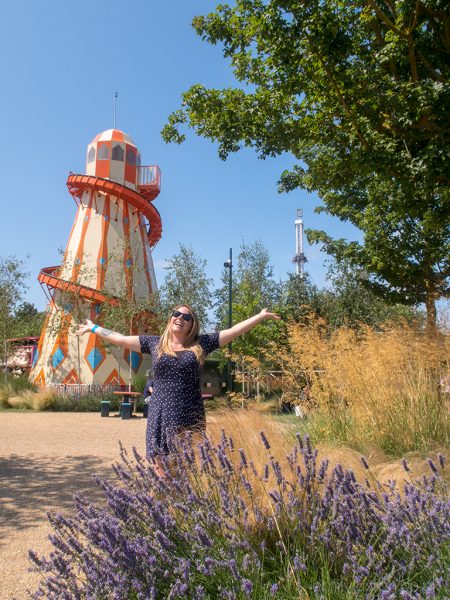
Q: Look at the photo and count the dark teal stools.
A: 2